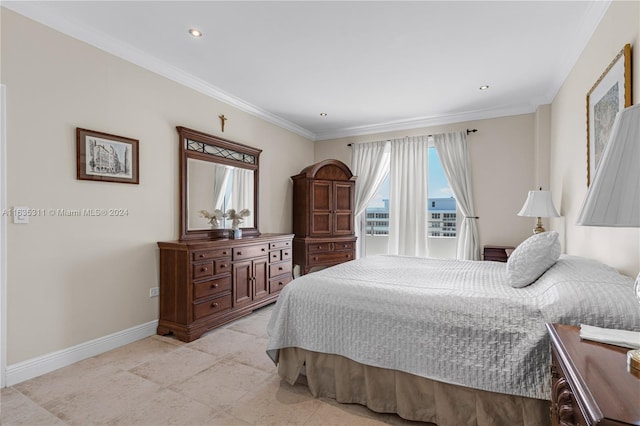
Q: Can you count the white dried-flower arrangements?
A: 1